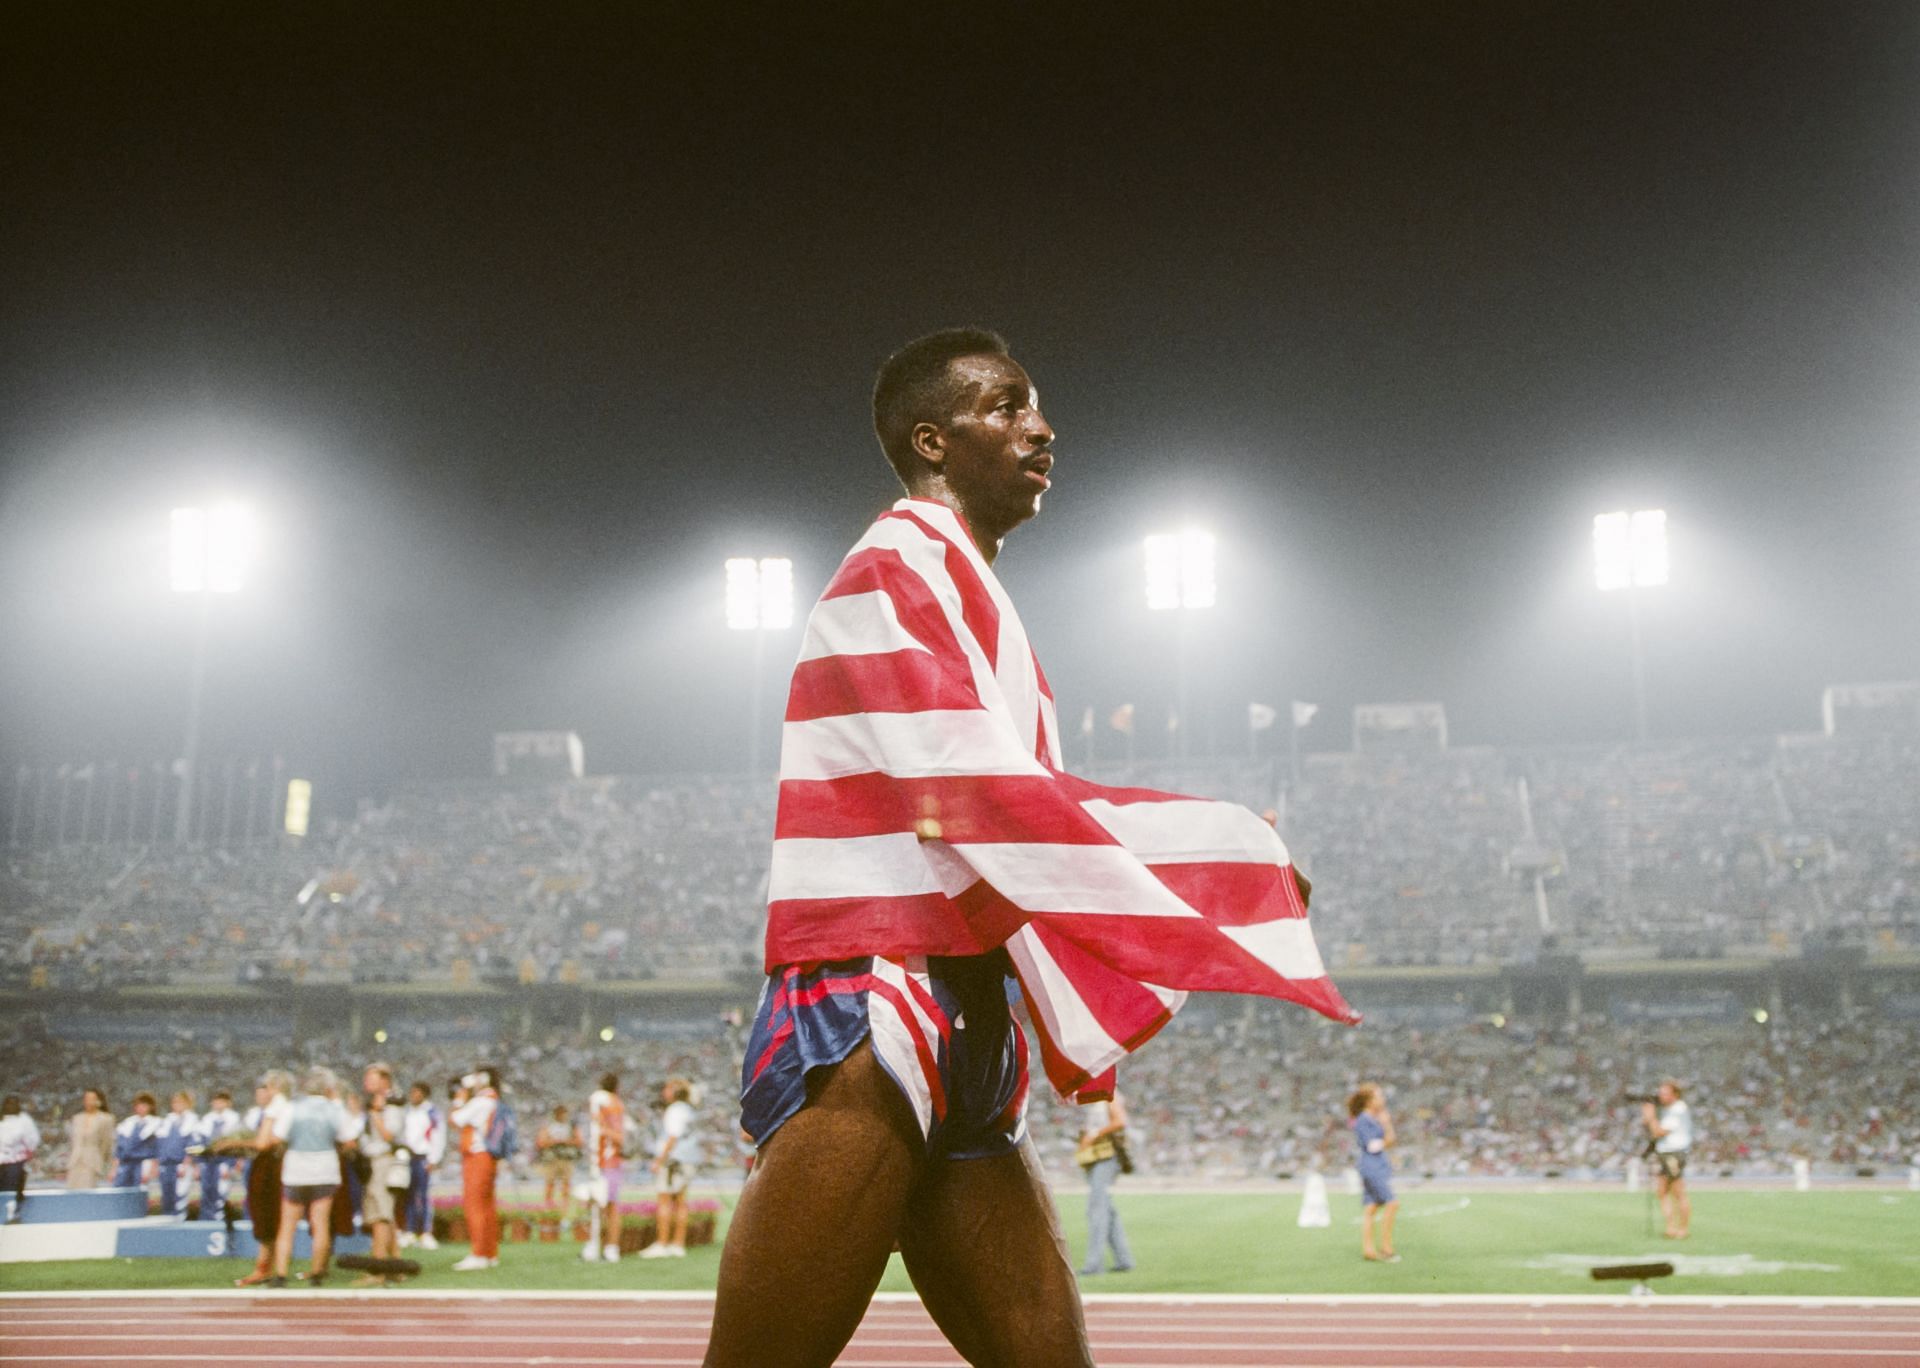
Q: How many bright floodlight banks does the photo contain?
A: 4